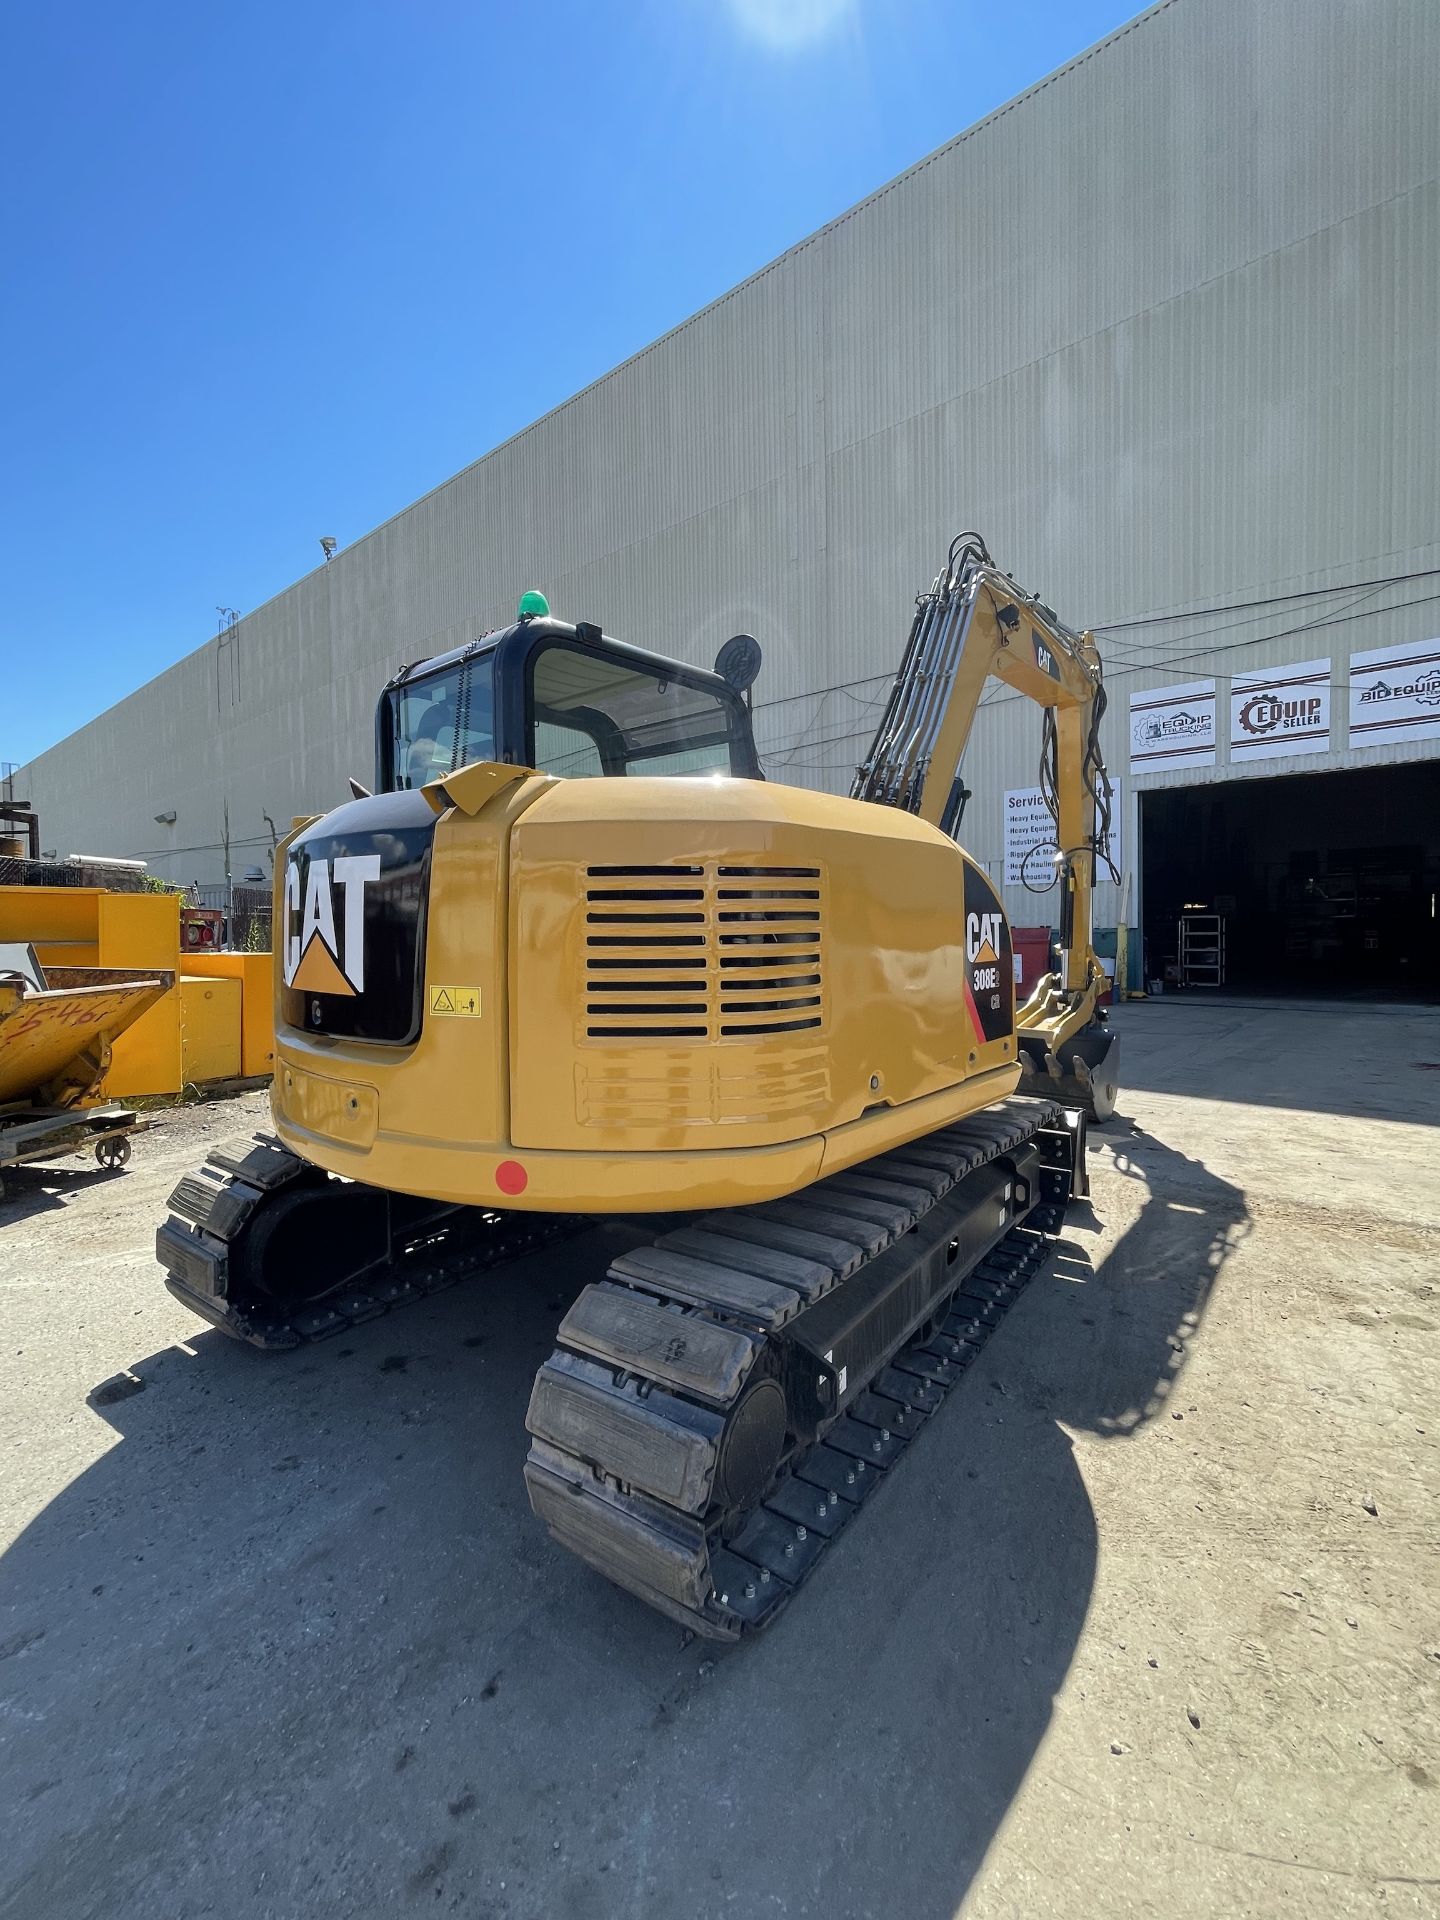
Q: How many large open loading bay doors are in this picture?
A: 1